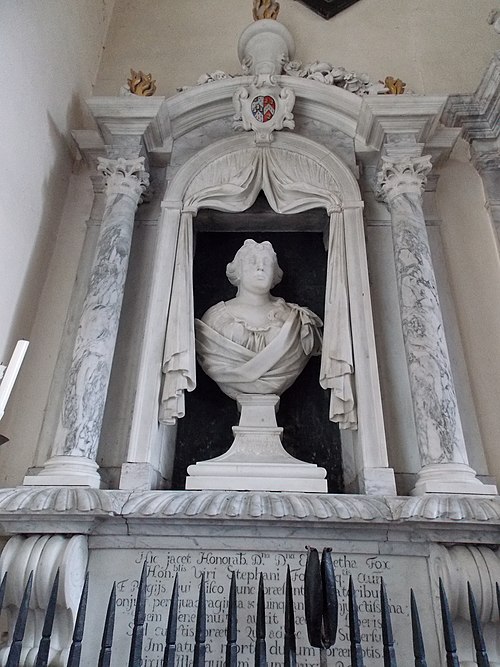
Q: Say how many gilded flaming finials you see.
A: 3